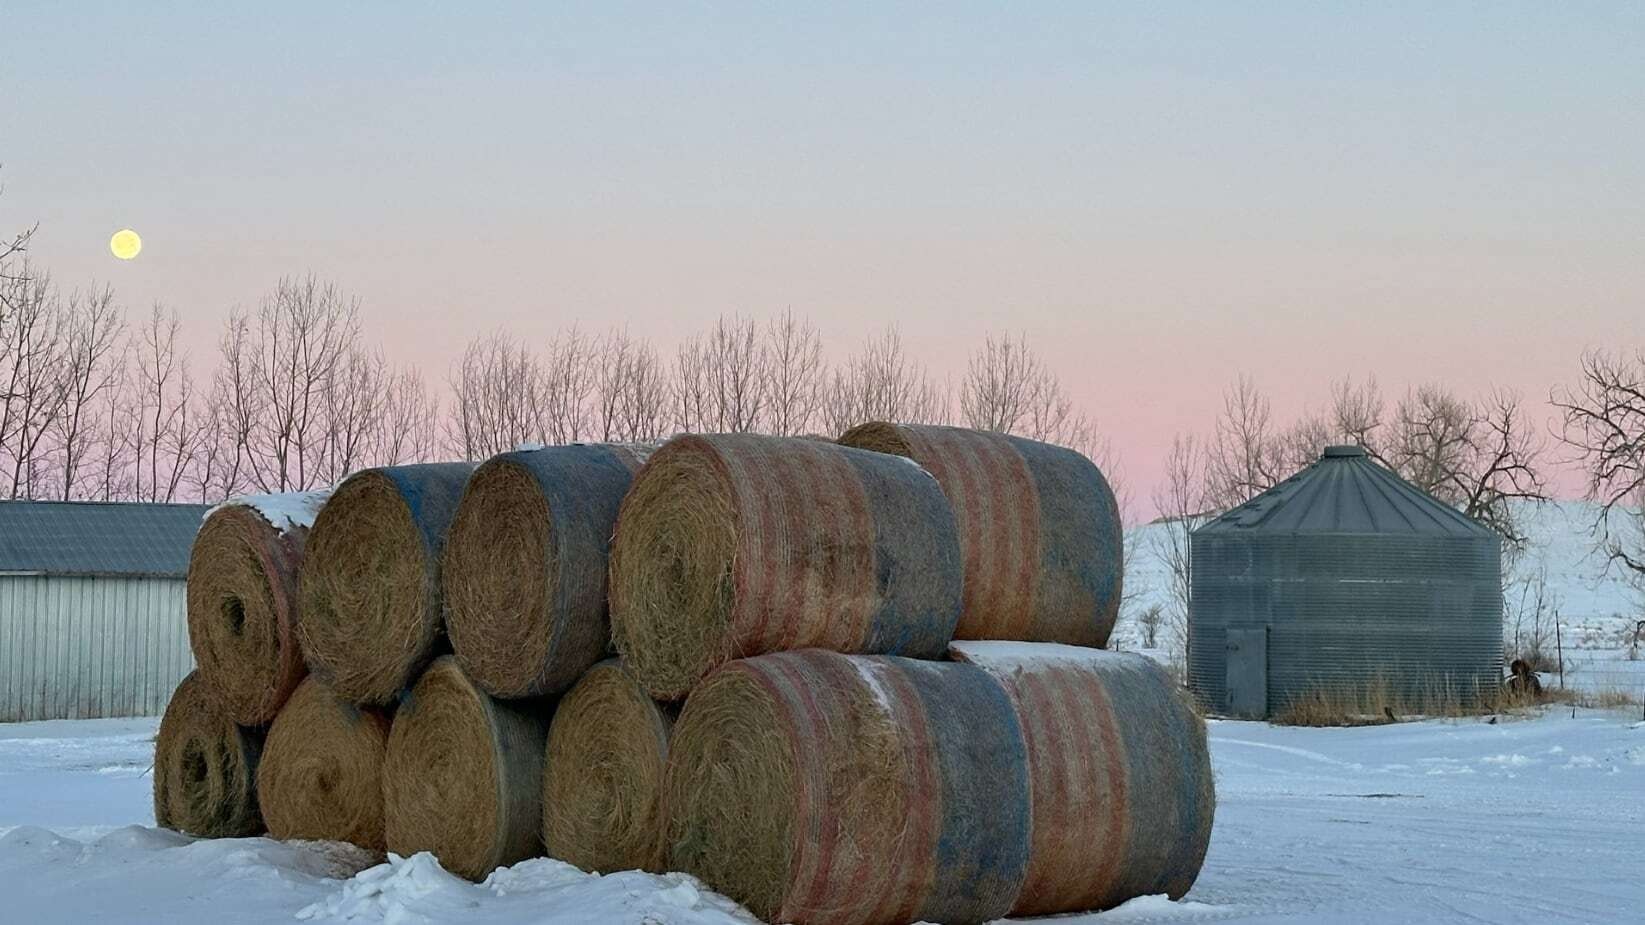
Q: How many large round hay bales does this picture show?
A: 11